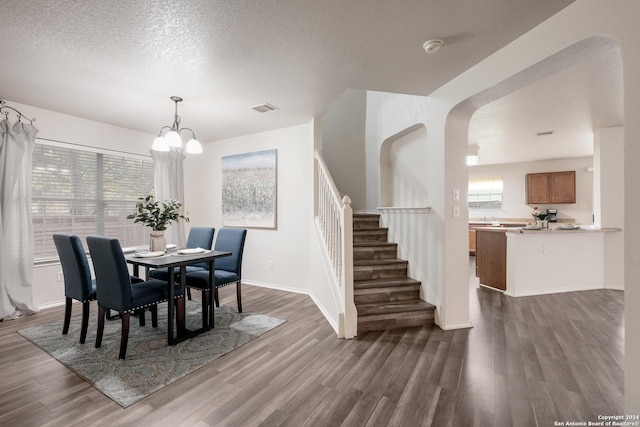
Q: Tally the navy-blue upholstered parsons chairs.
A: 4